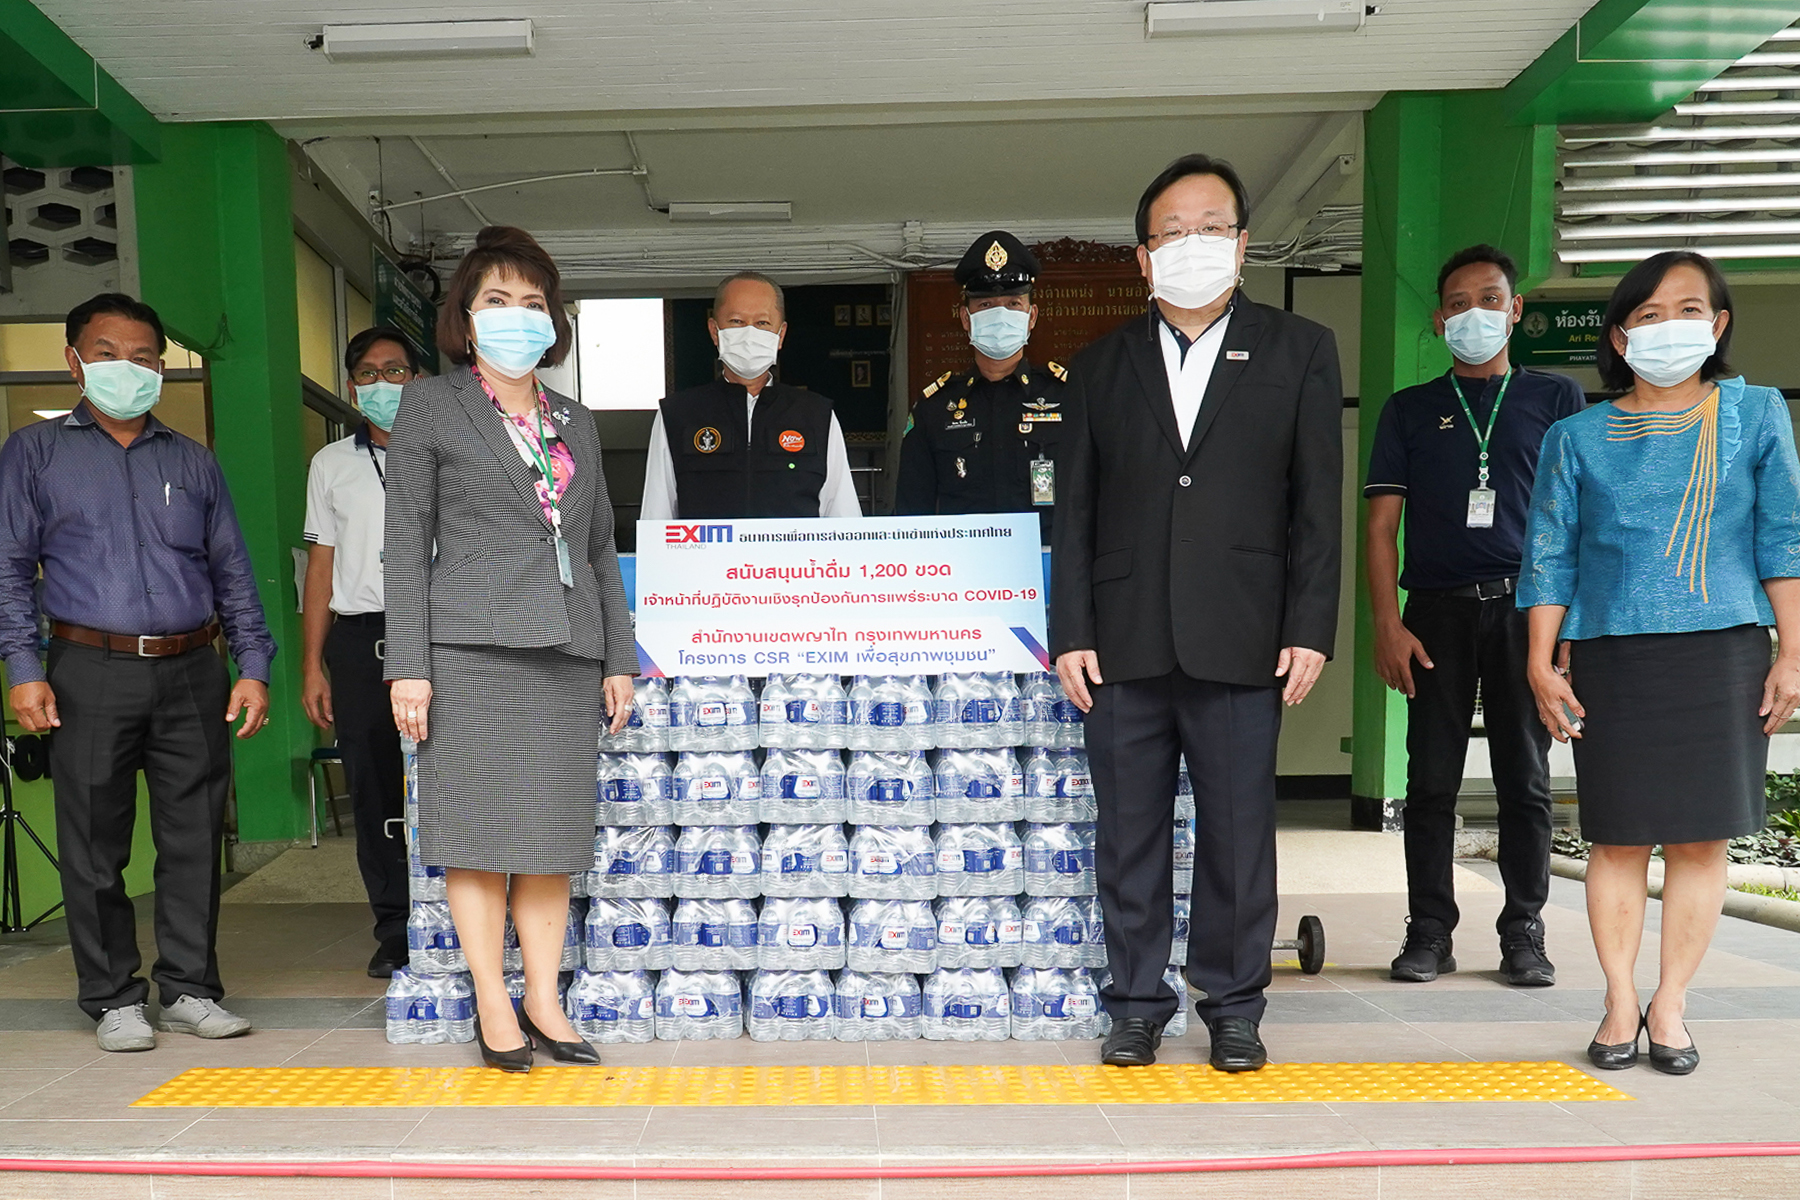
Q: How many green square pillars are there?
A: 2